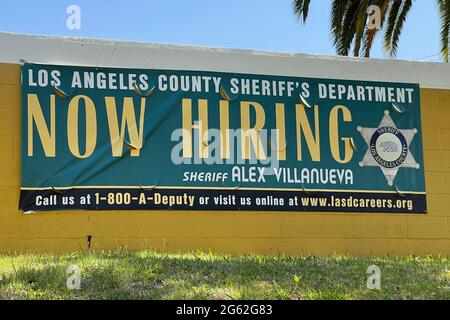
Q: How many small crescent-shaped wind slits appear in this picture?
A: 14